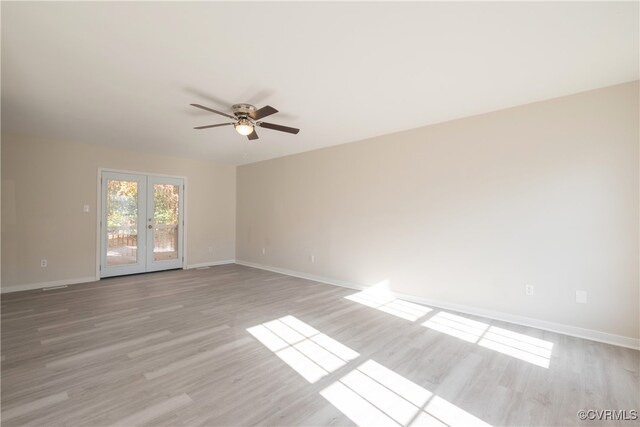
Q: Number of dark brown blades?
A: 5